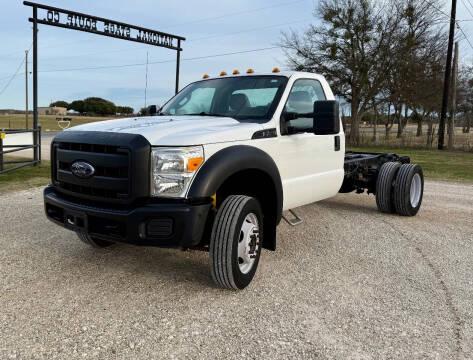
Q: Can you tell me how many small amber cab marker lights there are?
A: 5